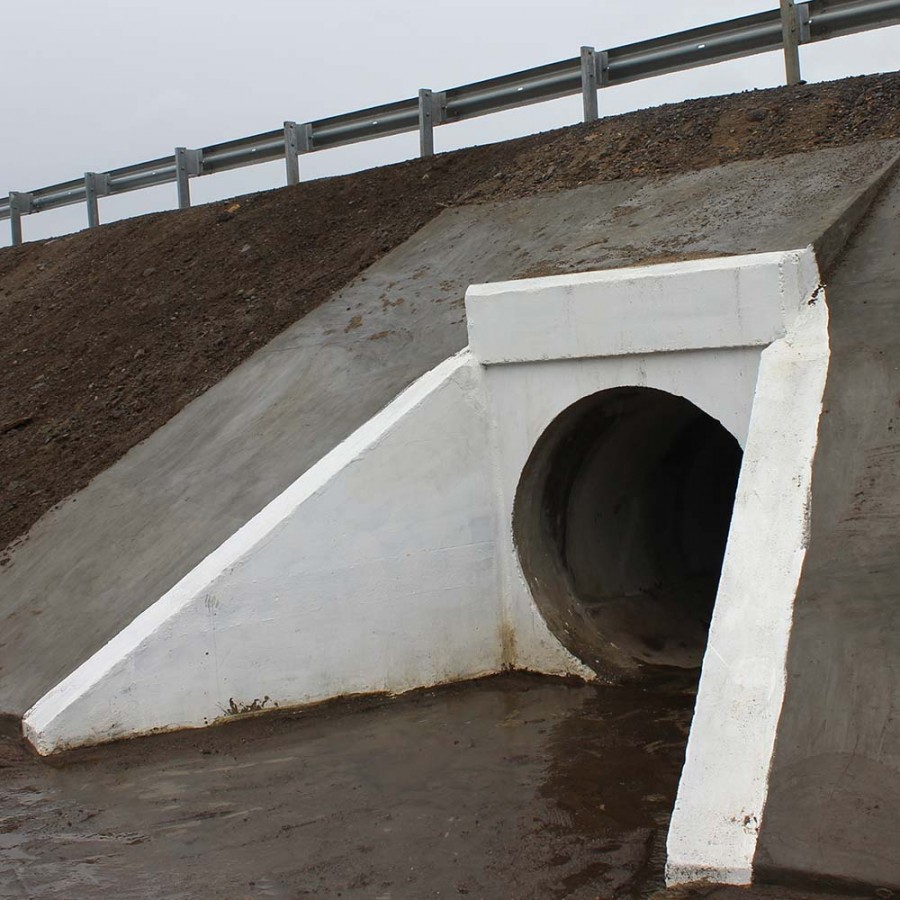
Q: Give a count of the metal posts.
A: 7